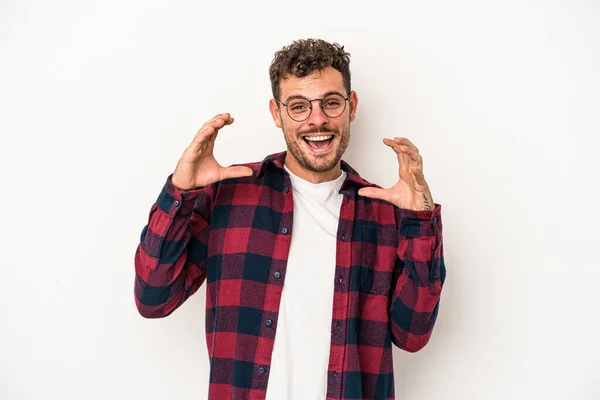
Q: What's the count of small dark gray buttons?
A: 7